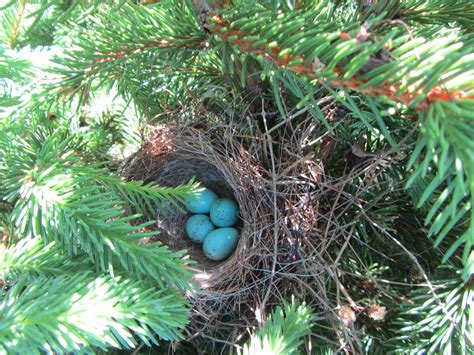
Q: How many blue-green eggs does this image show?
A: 4